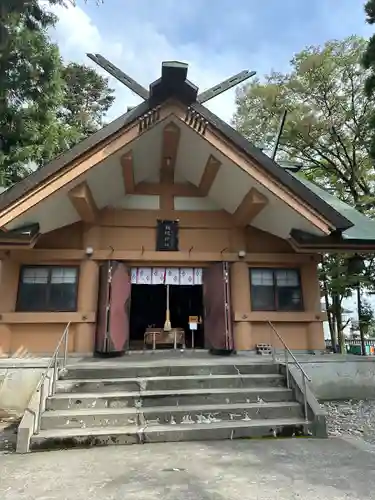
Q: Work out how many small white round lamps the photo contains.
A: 2